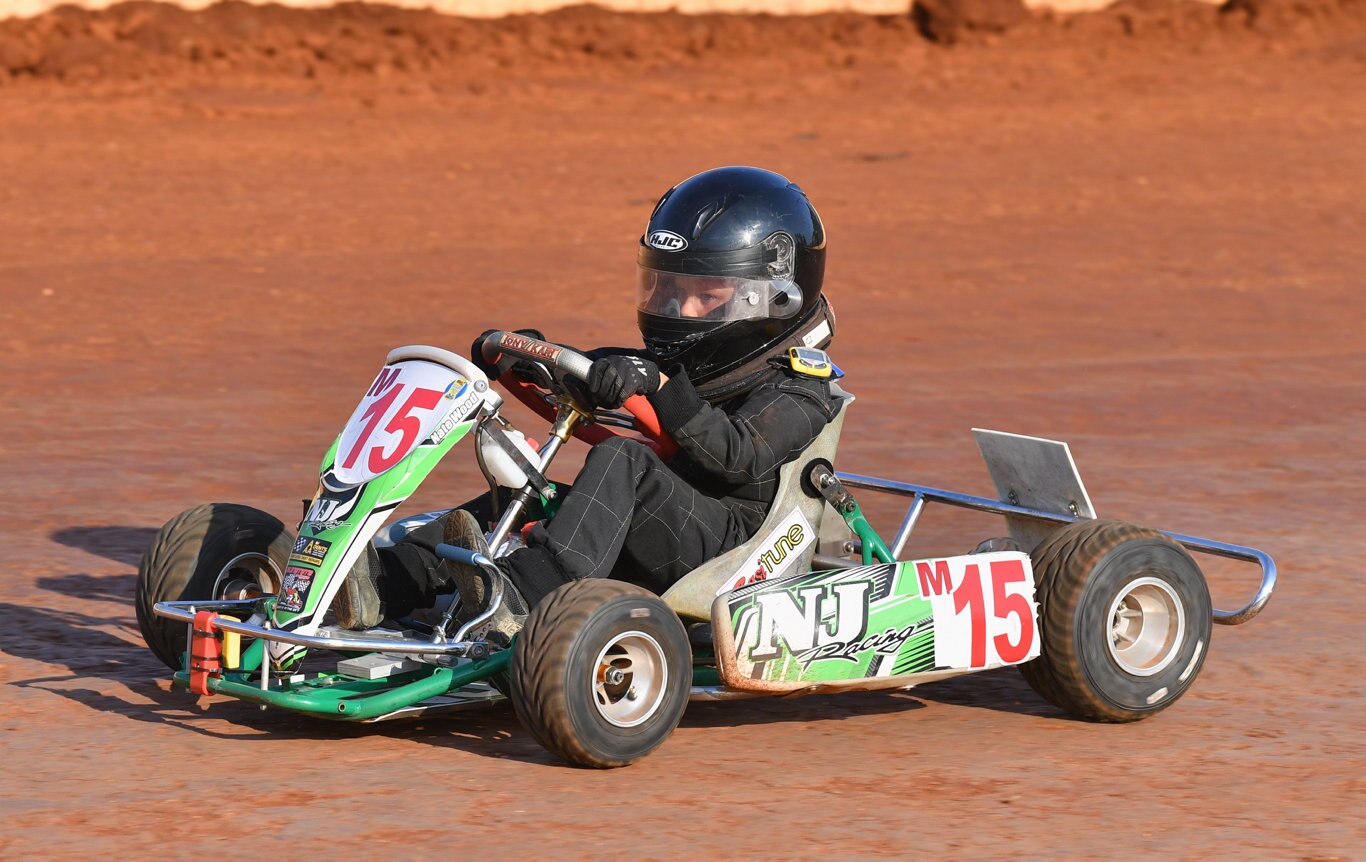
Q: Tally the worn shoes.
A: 2